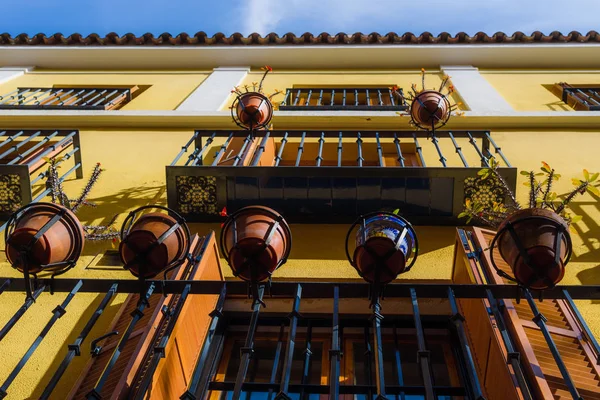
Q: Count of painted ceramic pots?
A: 1